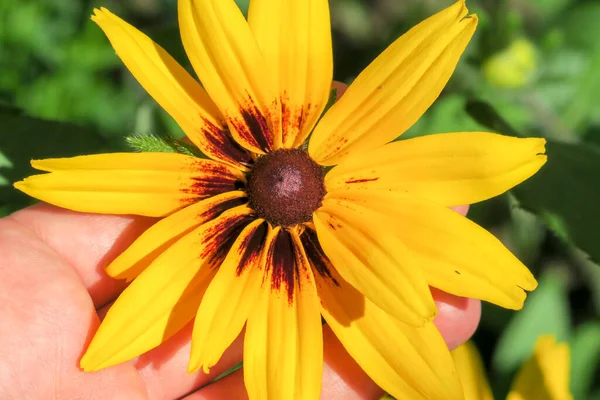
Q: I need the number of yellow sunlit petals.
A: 13